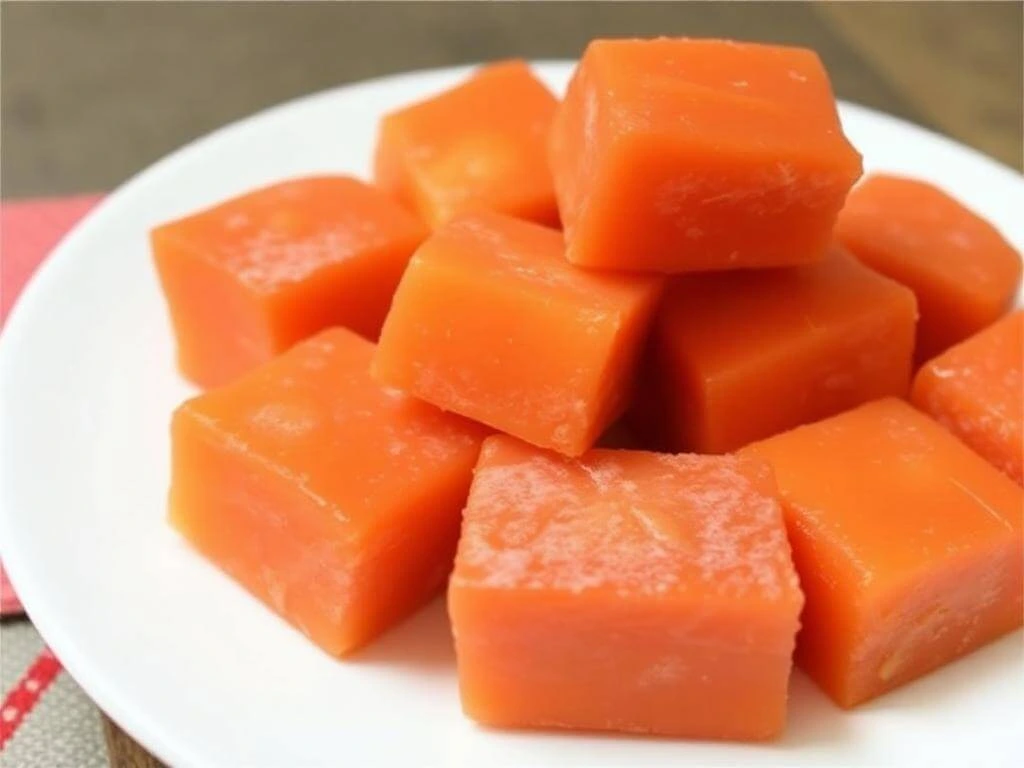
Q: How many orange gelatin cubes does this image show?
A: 10